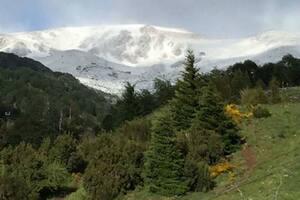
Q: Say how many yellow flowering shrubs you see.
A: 2